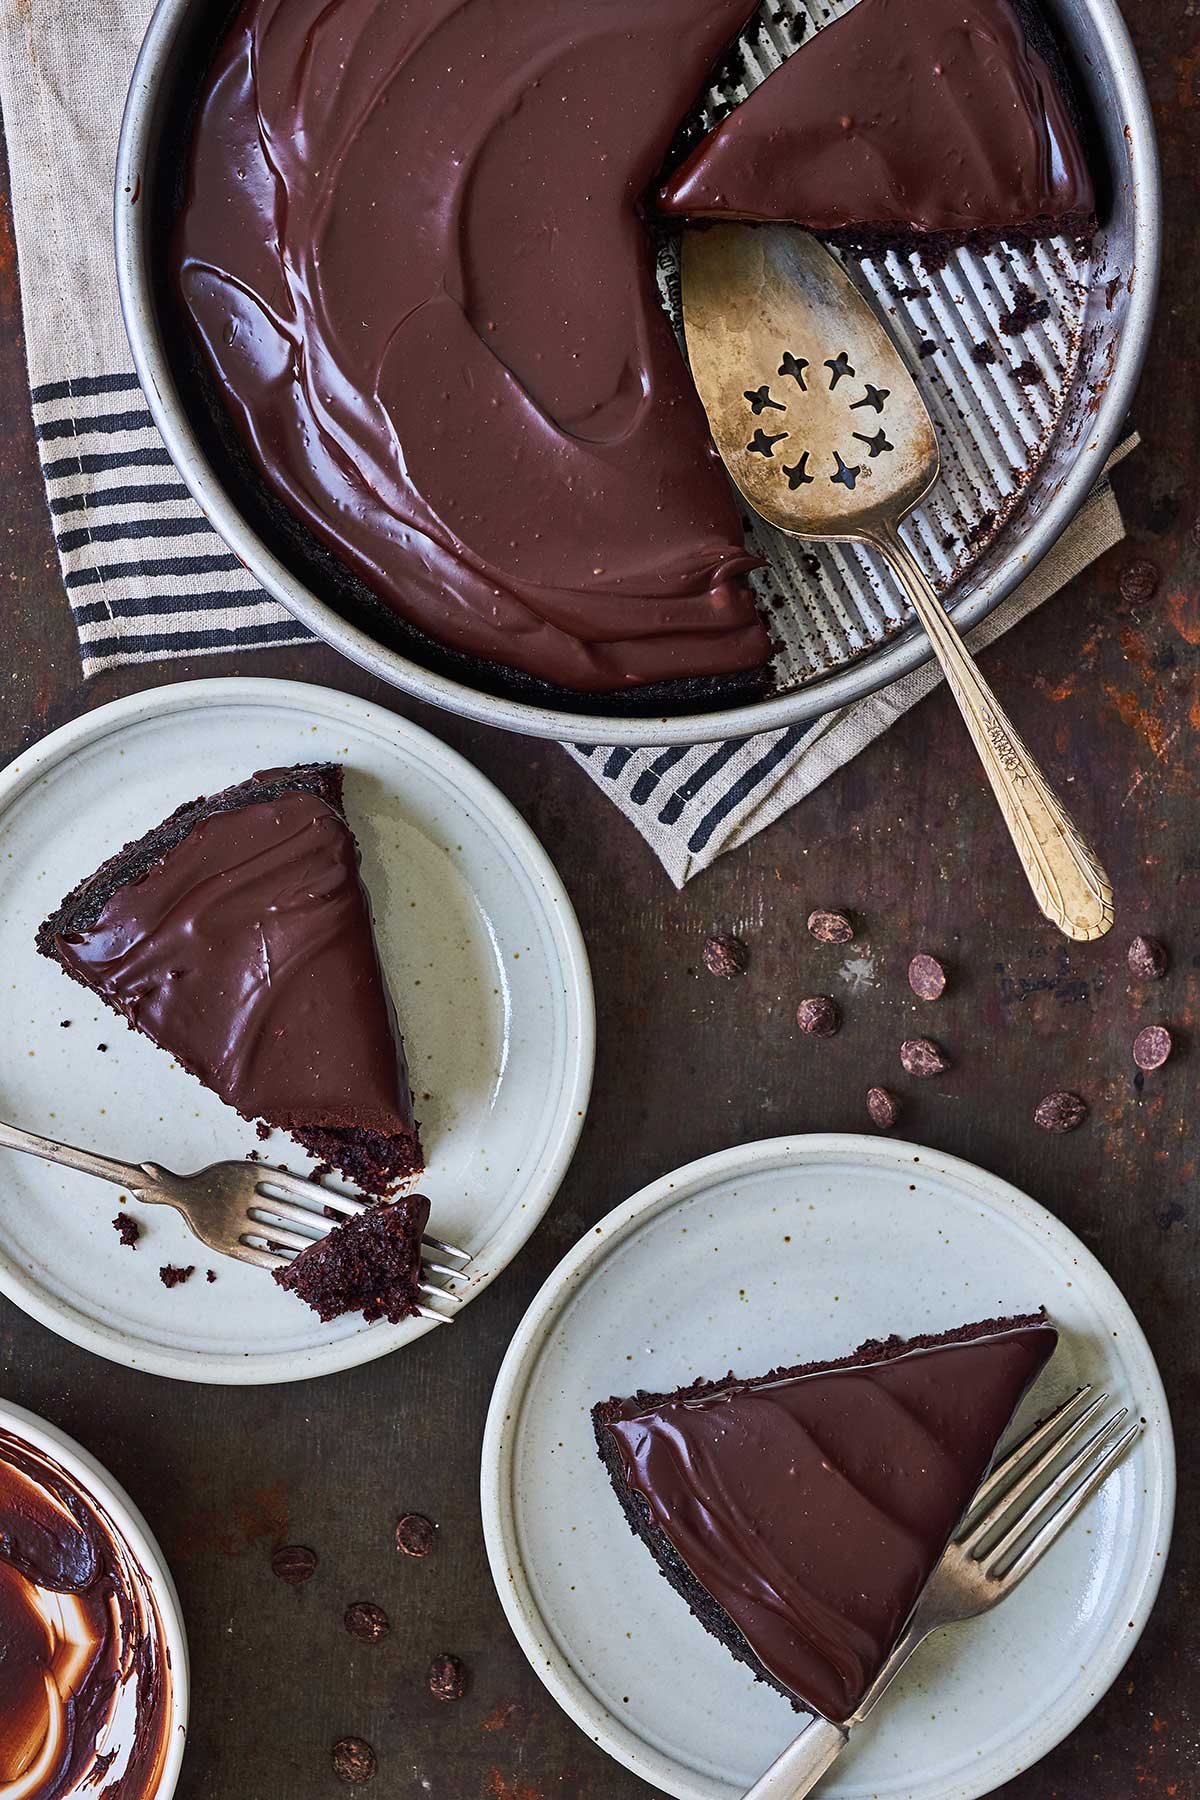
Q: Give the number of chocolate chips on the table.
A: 15